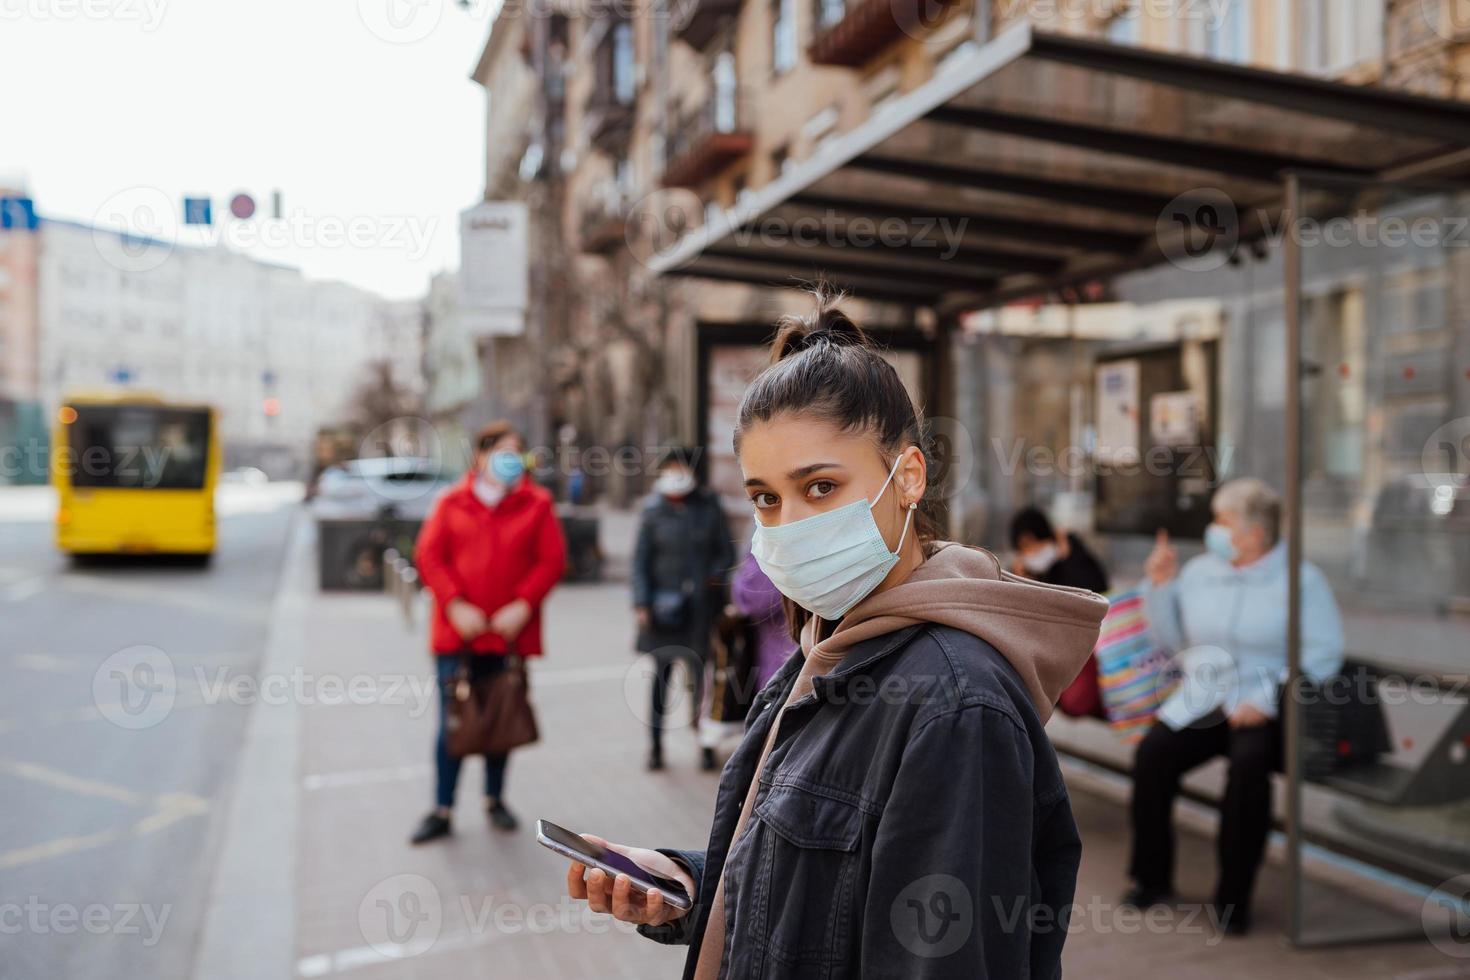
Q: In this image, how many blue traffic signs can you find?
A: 2